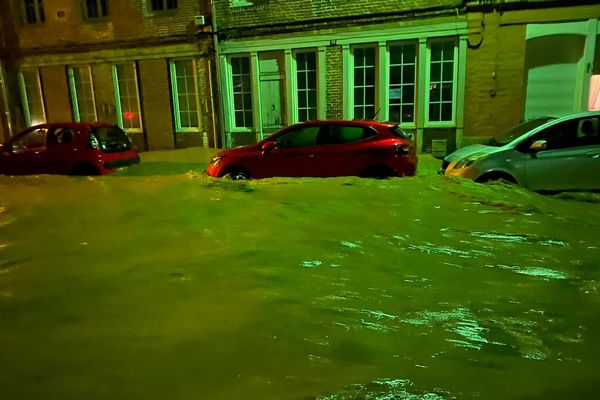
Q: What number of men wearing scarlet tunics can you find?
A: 0